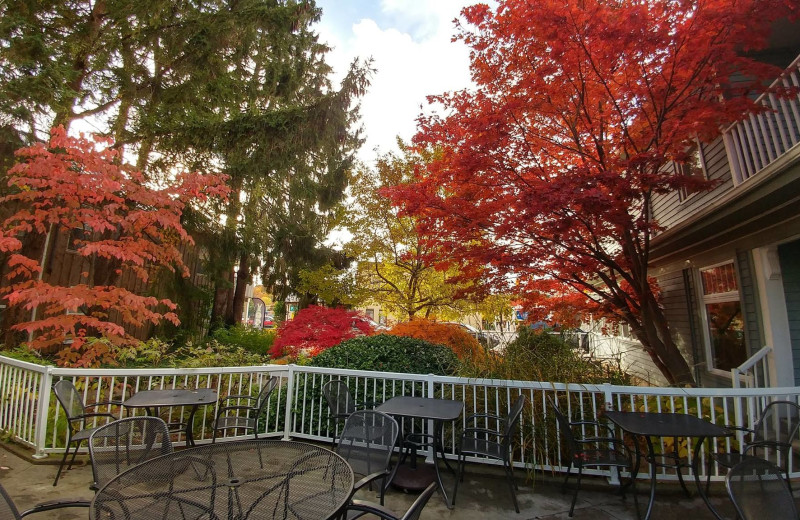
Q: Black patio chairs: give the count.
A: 11